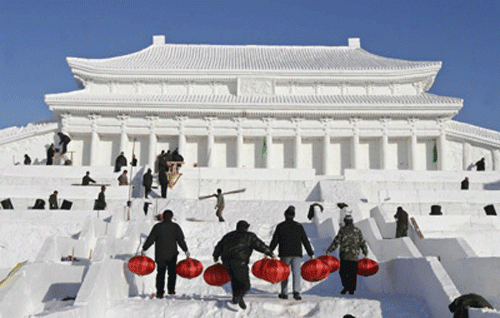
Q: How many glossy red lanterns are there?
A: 8